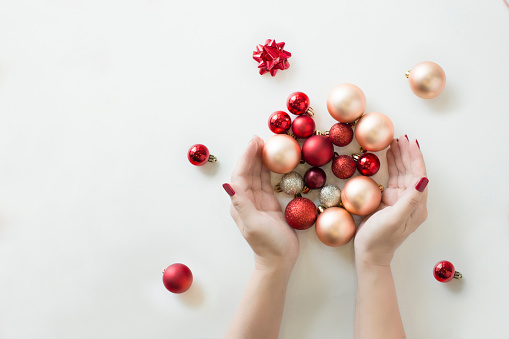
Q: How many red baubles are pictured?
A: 12